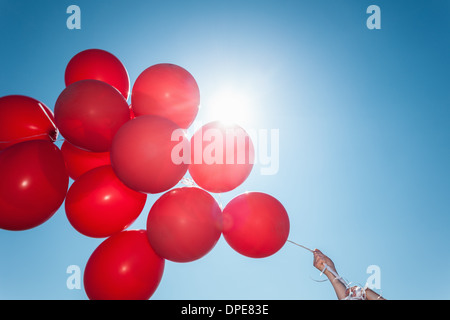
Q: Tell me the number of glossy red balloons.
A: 12